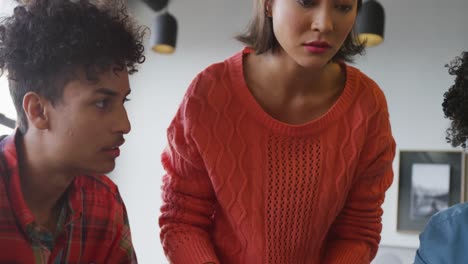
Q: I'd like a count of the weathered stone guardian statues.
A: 0